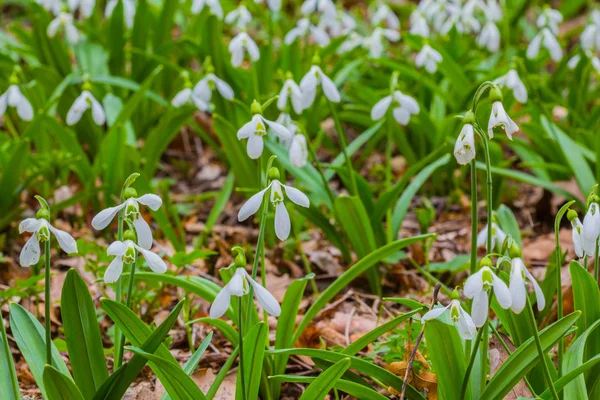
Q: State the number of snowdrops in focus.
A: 13